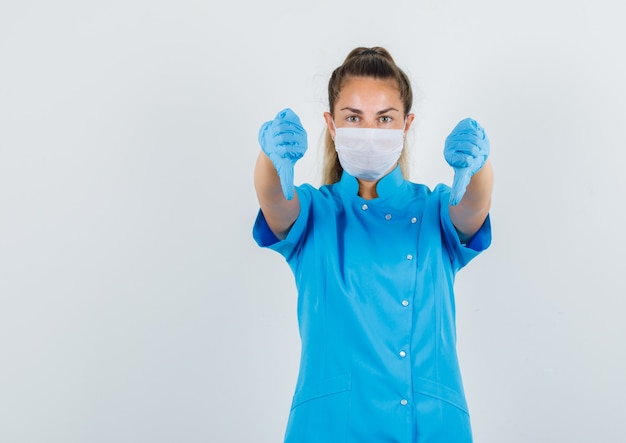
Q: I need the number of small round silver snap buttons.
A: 7